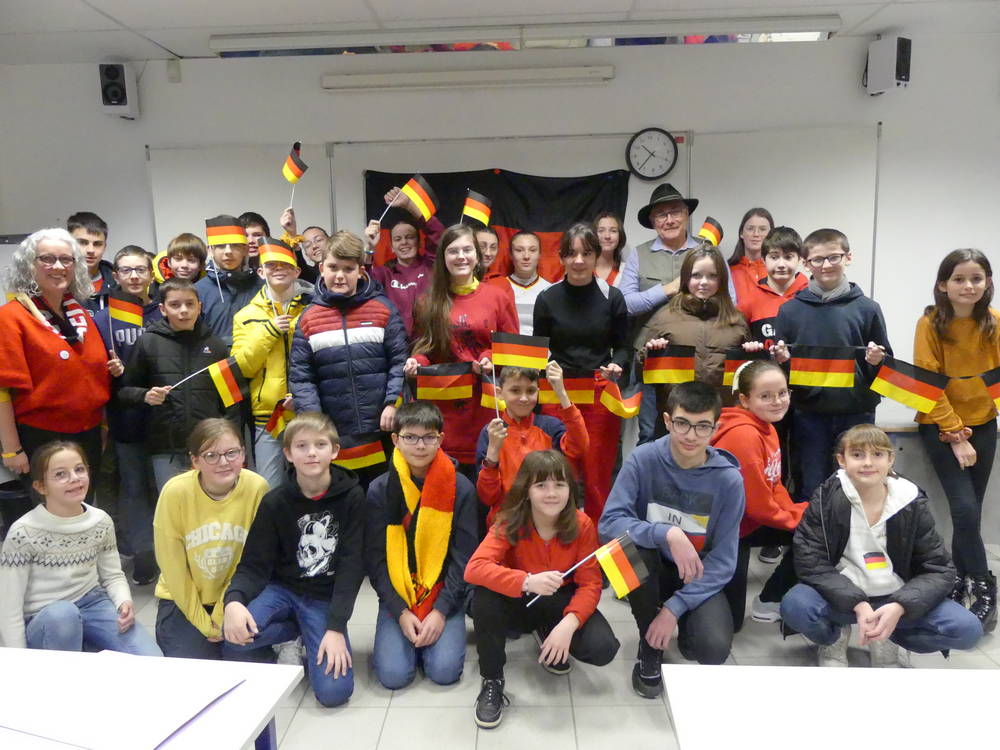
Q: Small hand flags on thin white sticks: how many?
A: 10